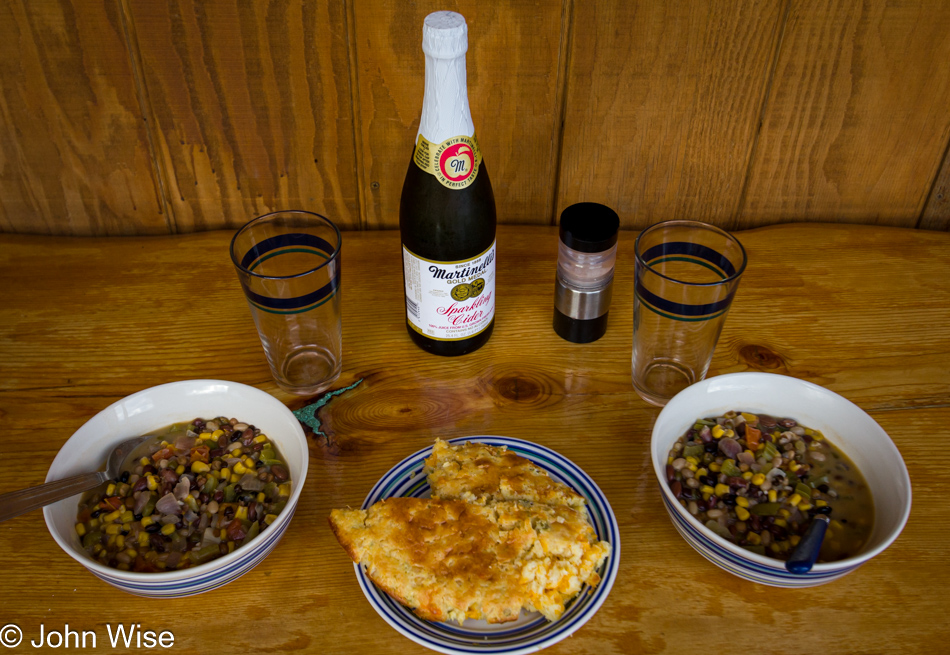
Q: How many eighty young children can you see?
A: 0